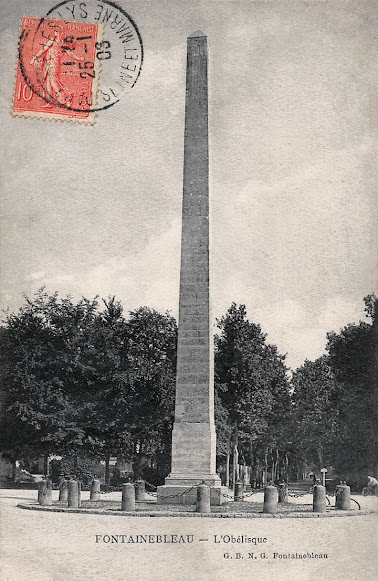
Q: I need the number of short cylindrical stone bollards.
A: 12